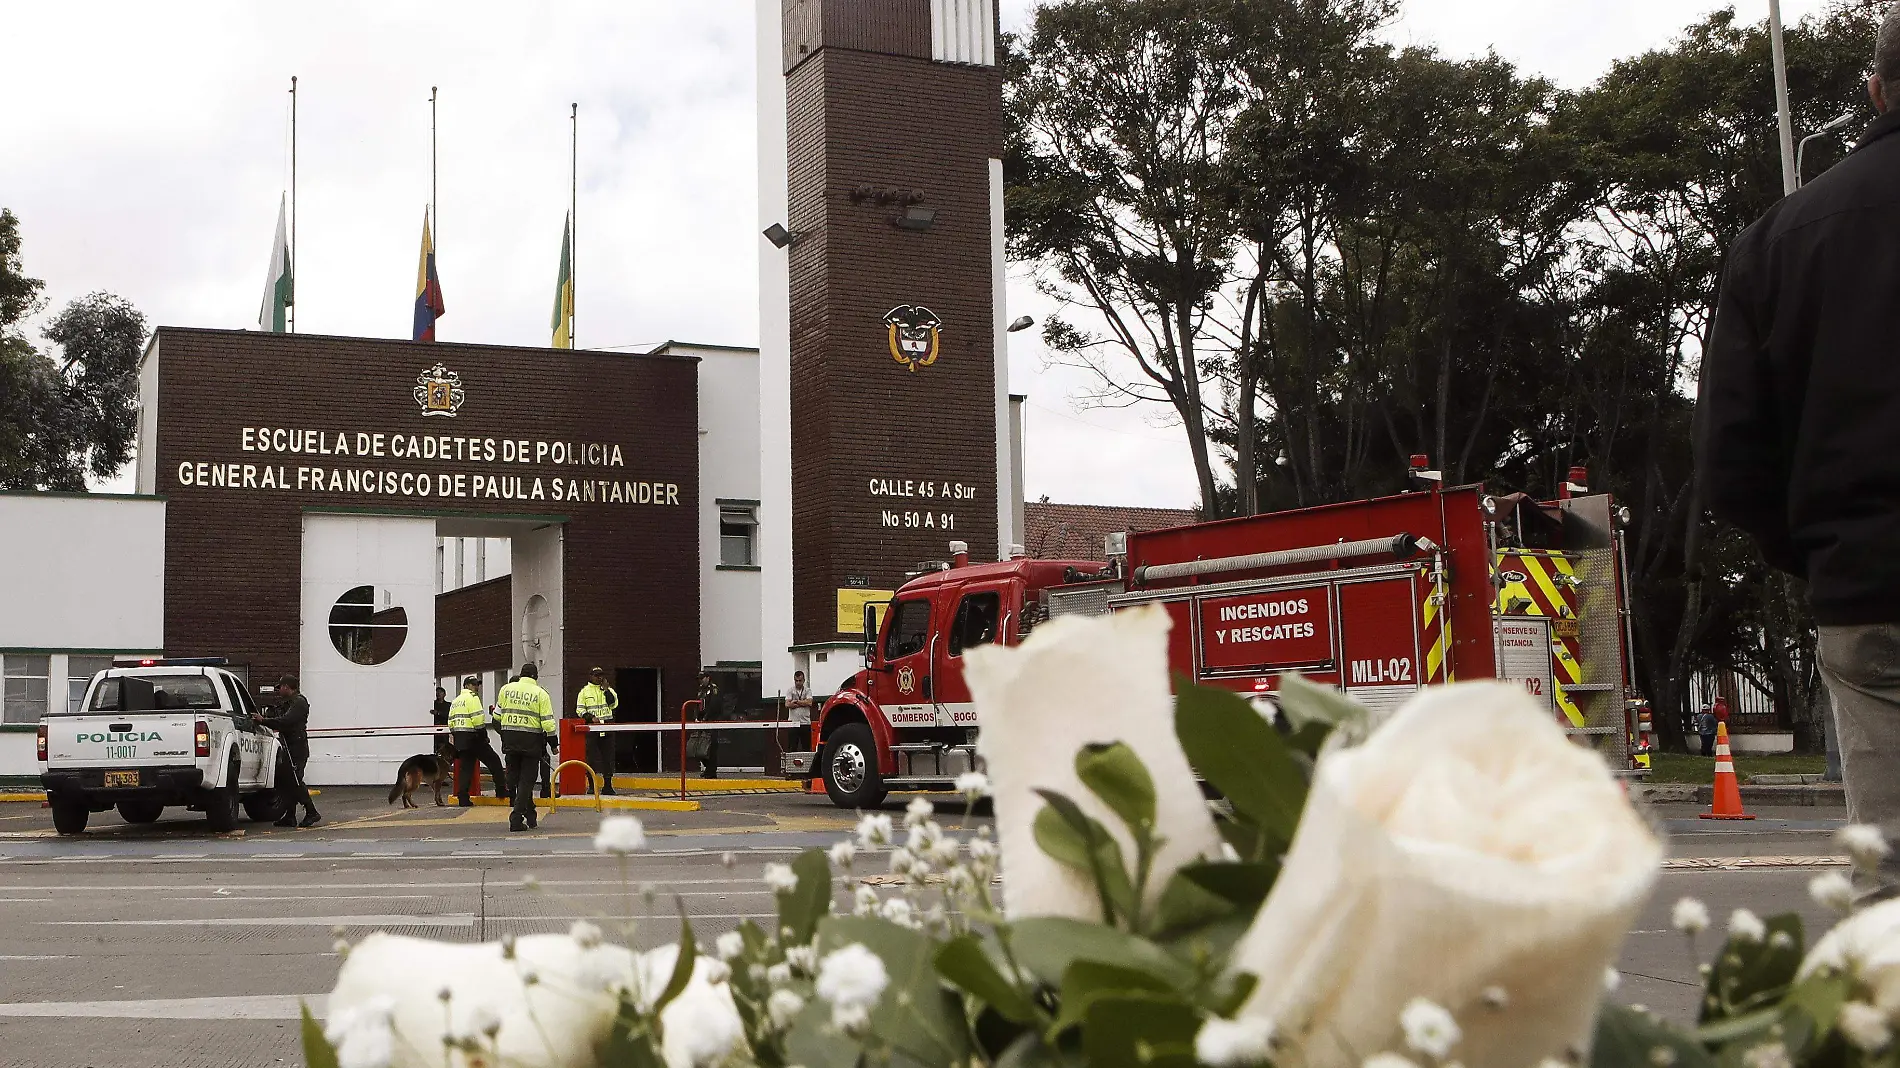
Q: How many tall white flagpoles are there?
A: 3